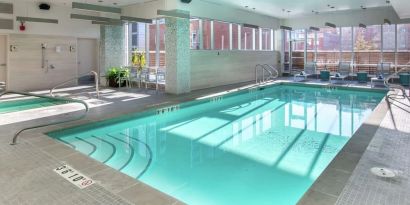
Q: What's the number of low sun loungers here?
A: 3